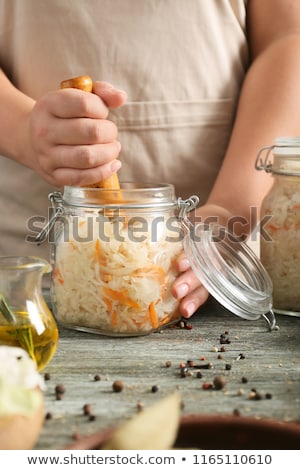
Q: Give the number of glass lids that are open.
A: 1